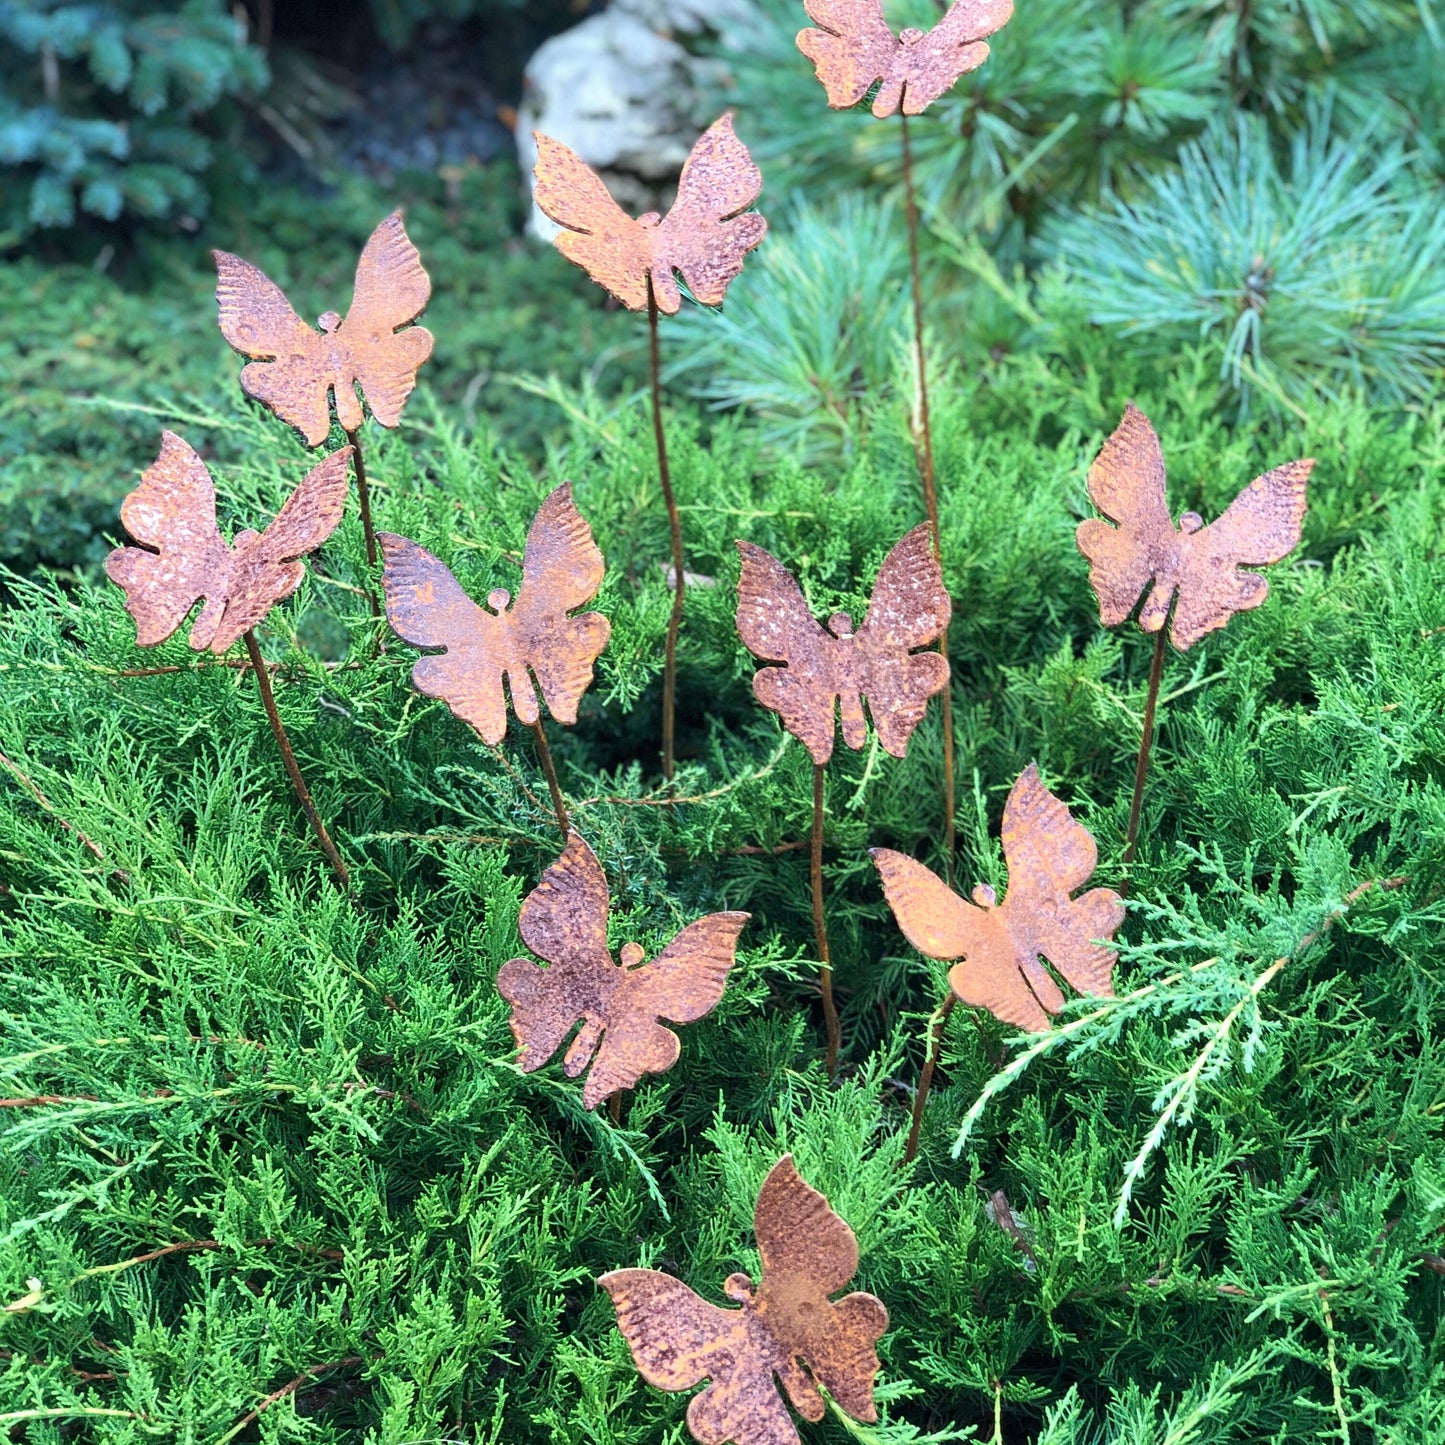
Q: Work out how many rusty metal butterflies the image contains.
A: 10